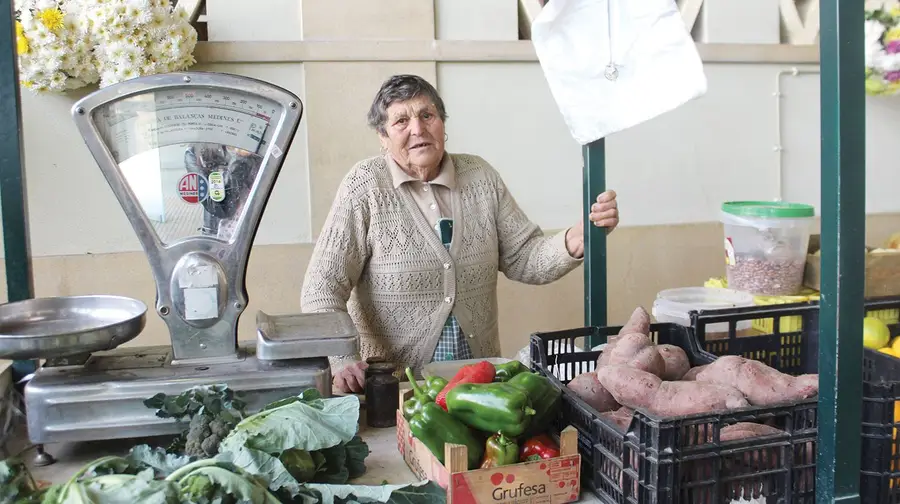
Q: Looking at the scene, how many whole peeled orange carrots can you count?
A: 0